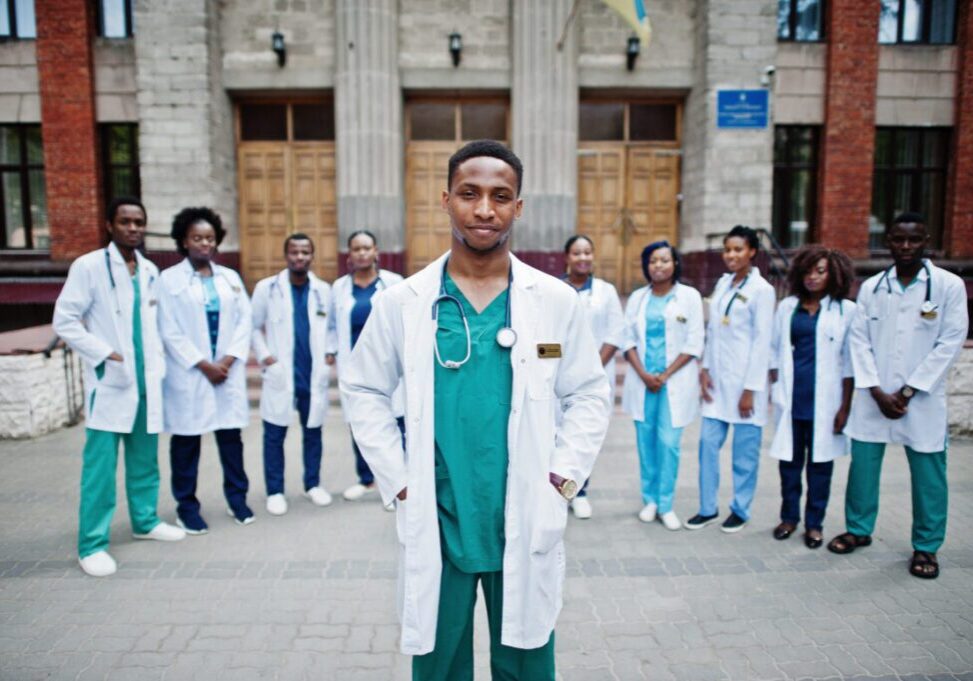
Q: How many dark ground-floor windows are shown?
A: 4